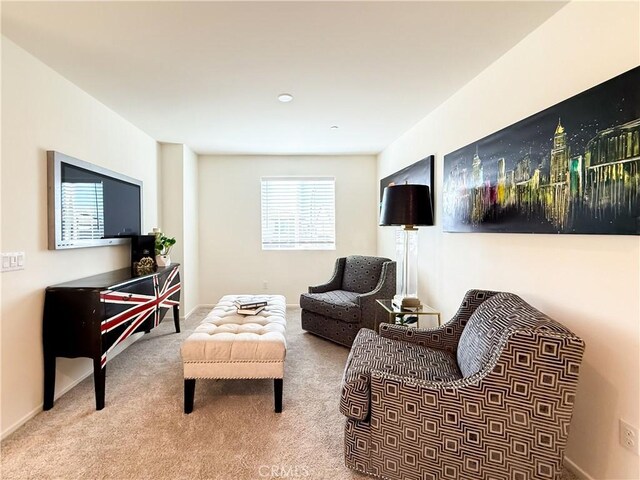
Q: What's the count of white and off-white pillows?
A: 0